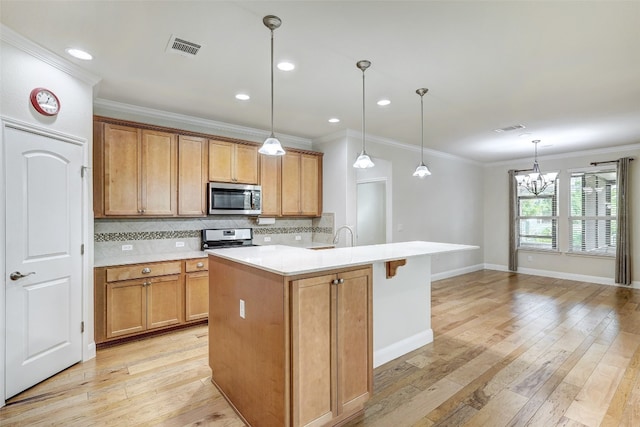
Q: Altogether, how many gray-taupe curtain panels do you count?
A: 2